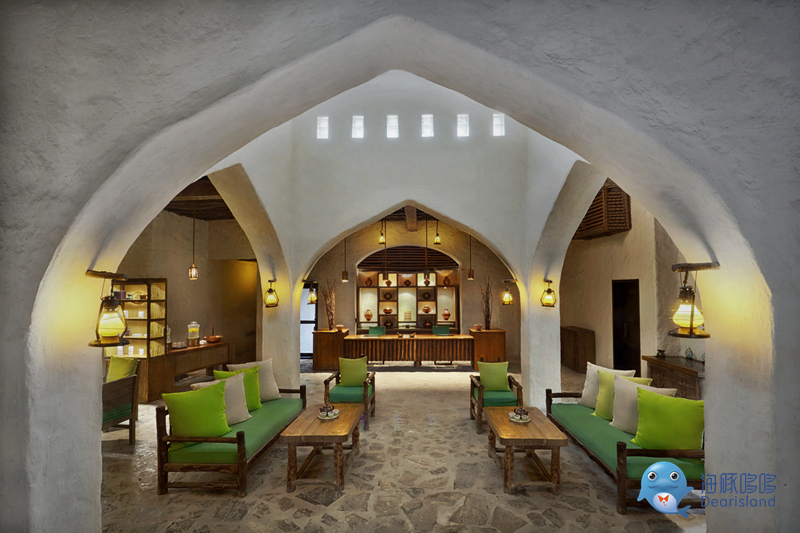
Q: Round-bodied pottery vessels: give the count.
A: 13